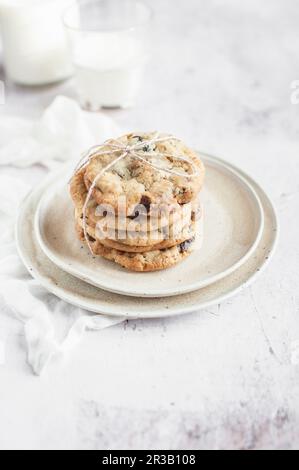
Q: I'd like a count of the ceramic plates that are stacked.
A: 2